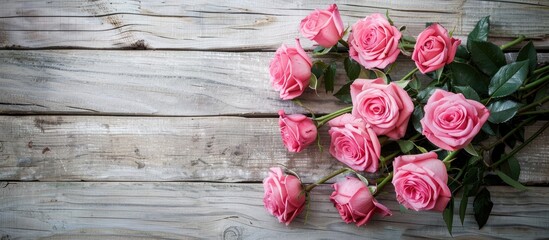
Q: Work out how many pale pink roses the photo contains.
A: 11